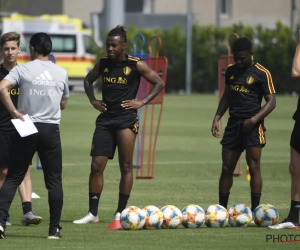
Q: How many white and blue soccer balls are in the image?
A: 7